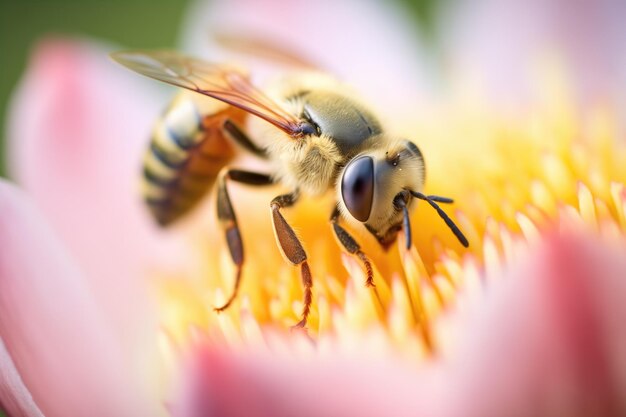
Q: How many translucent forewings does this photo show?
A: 2